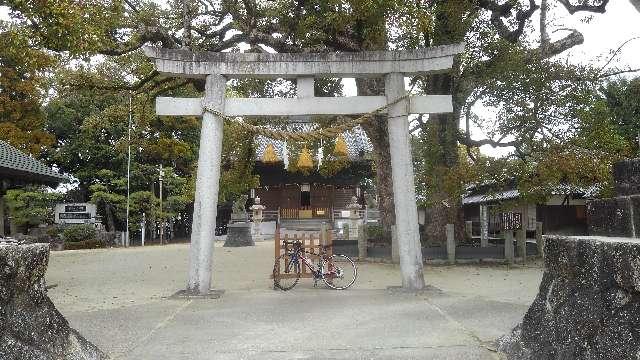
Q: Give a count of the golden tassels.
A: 3